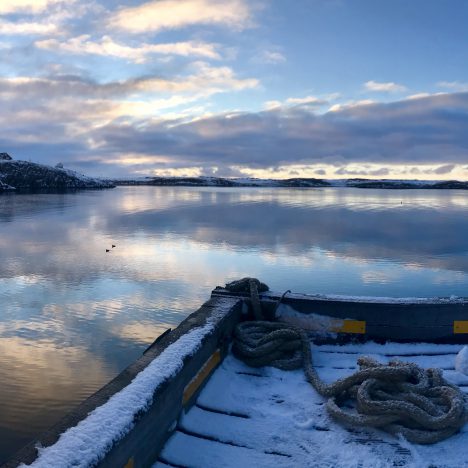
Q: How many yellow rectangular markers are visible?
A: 4